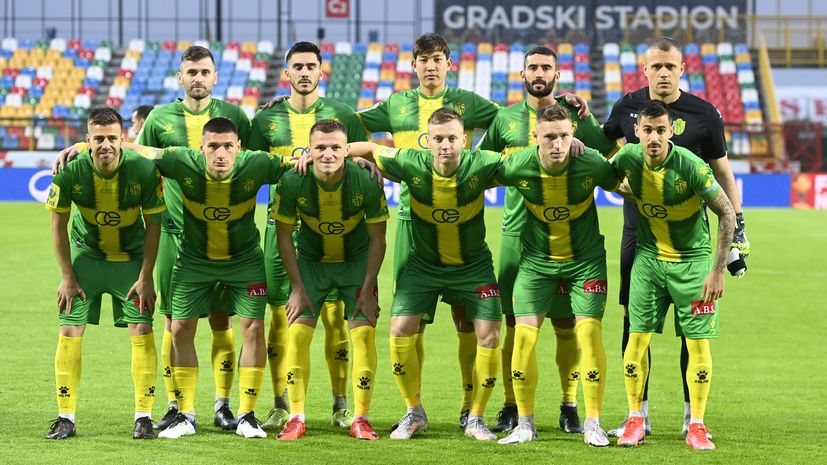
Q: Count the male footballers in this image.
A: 11